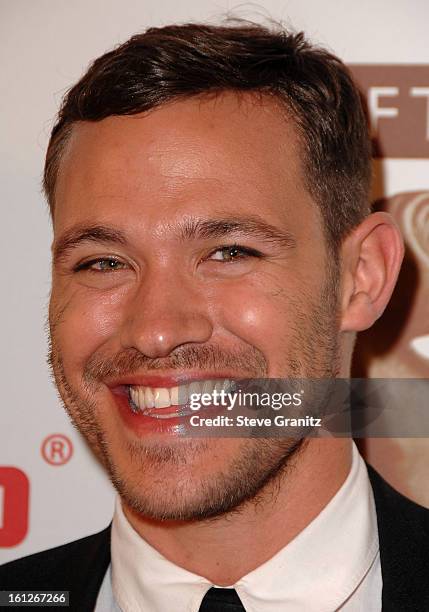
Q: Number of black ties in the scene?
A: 1